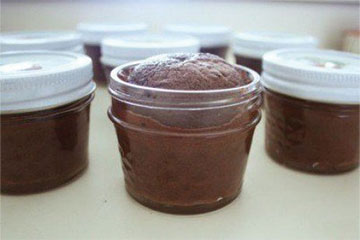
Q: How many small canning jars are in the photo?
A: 8